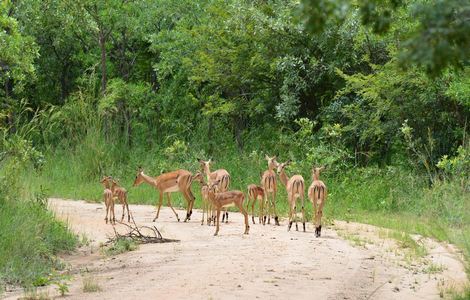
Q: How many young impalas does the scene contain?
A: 5